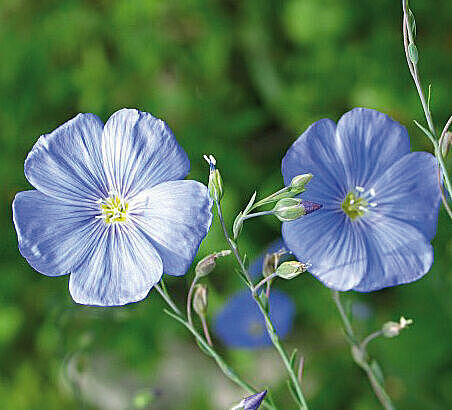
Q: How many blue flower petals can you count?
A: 10